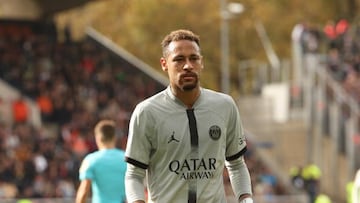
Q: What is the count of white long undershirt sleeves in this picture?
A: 2